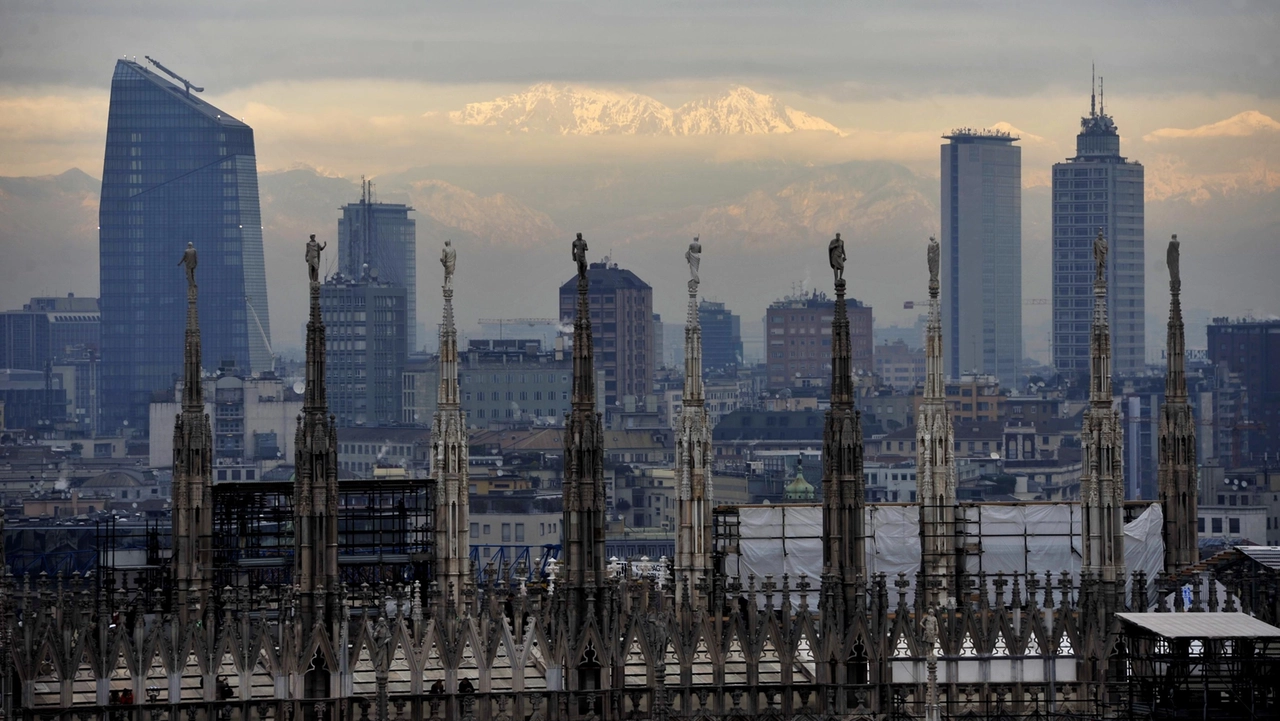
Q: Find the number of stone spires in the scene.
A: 9